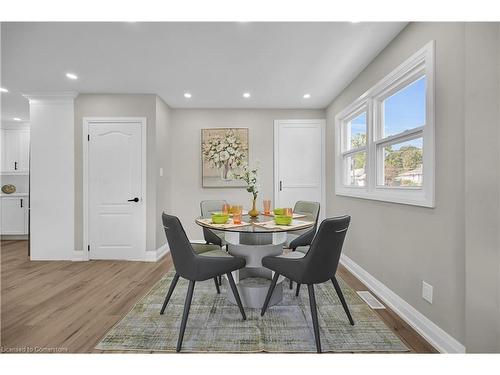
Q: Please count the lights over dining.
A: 3